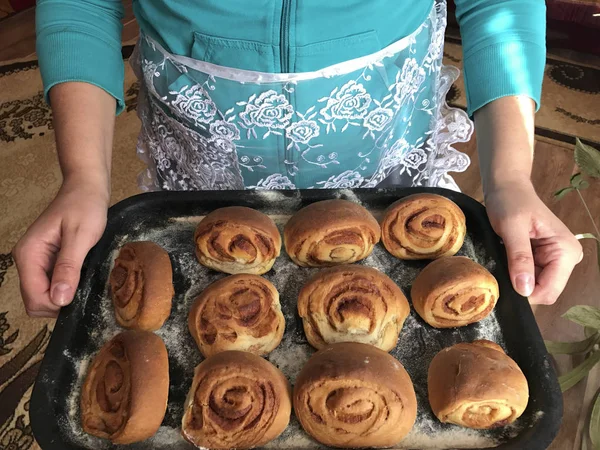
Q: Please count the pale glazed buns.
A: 0